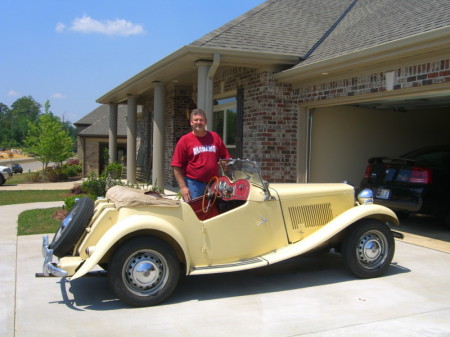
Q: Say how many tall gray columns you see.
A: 4